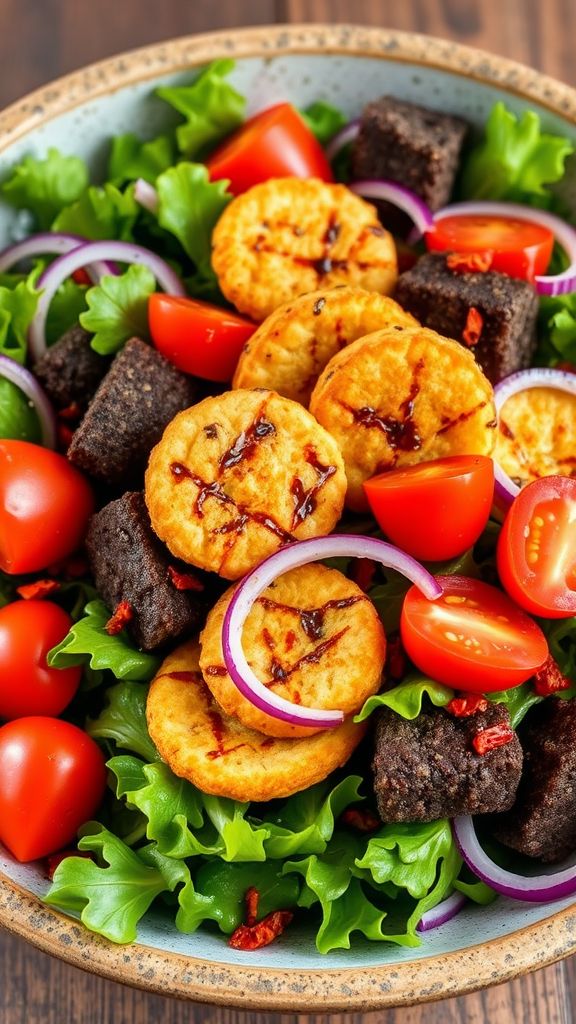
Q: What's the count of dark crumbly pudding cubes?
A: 7